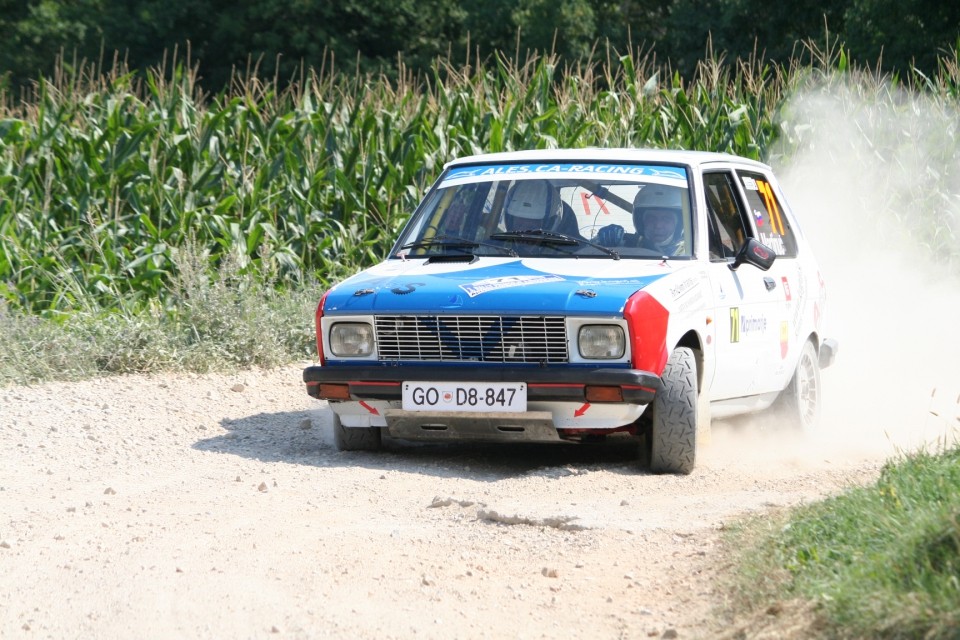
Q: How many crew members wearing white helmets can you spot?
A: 2